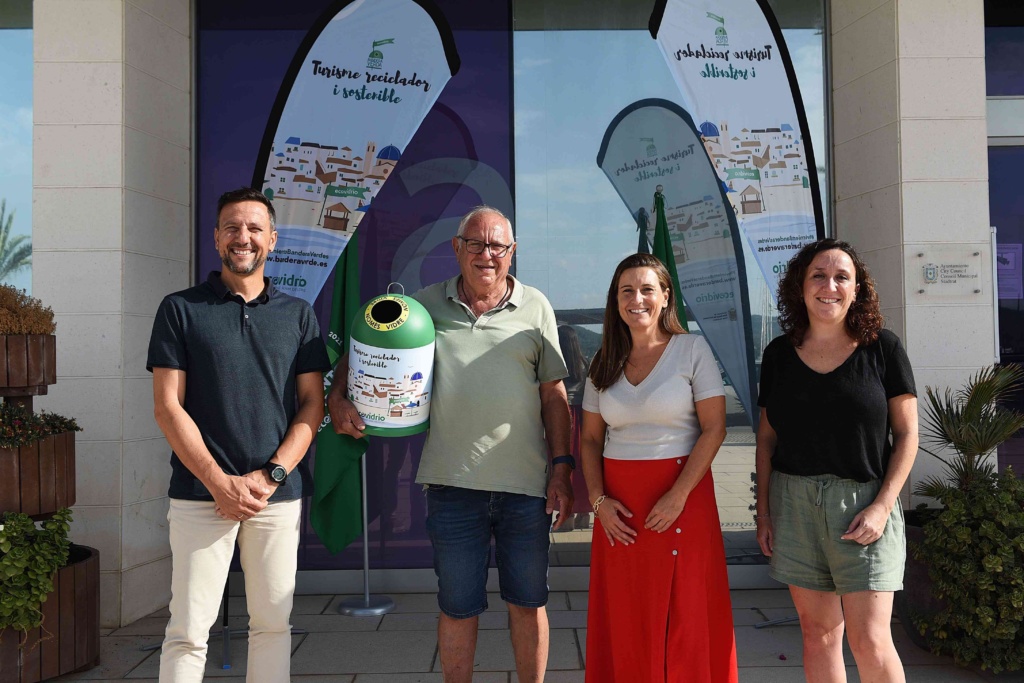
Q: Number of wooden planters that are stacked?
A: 3